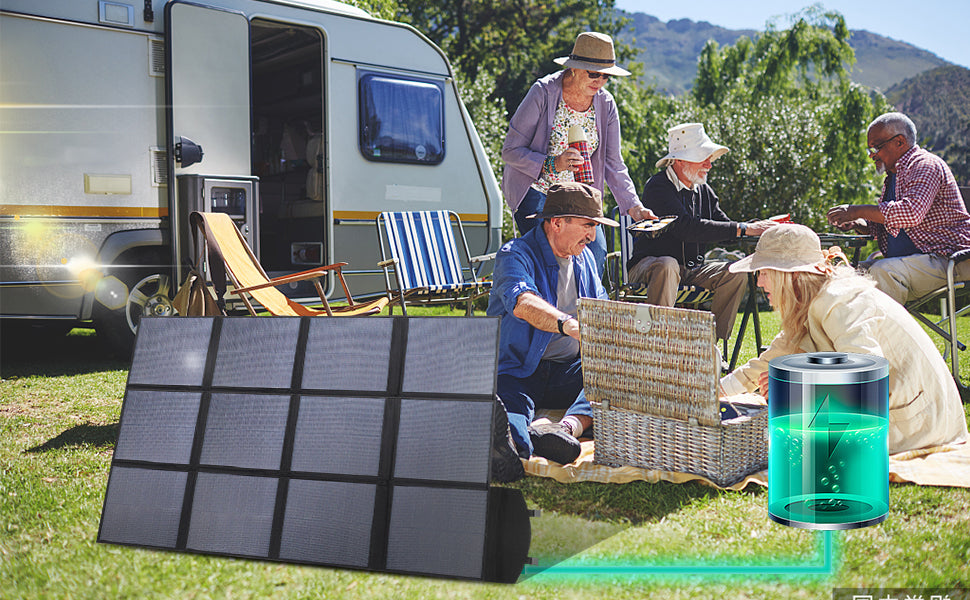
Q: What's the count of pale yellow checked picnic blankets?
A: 1